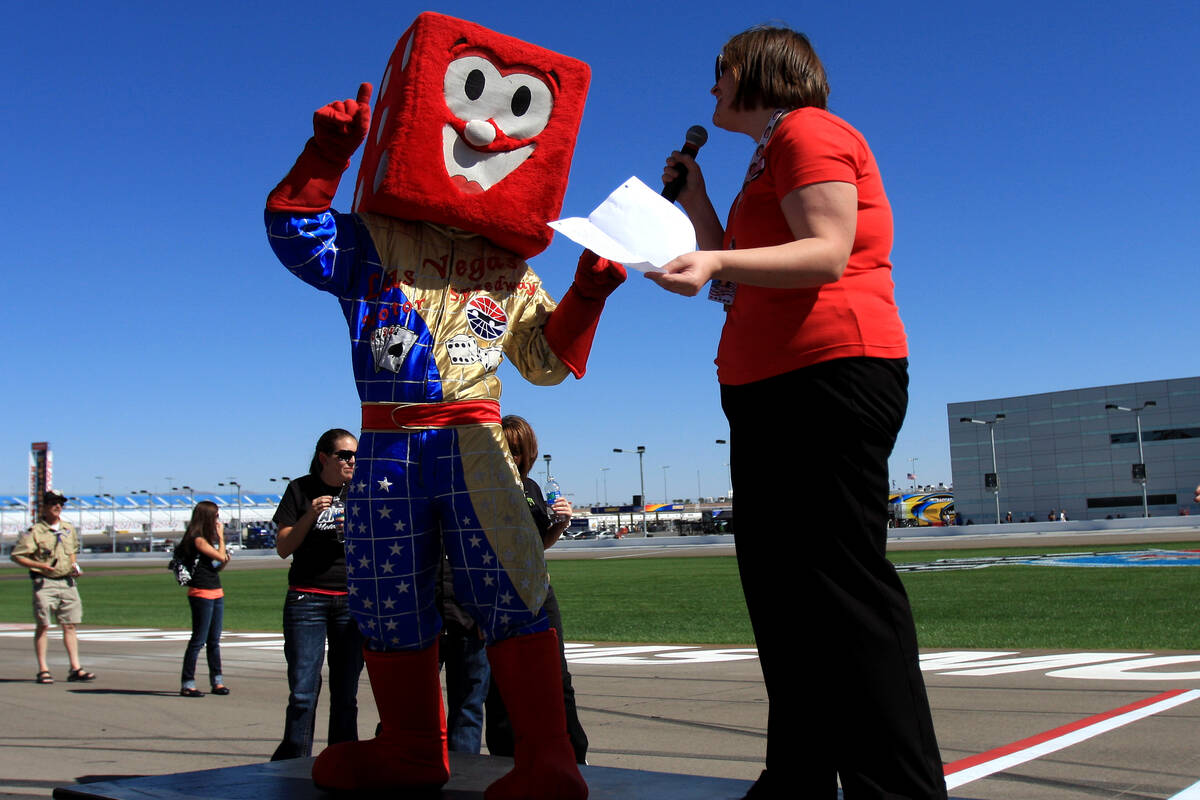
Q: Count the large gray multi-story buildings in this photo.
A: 1